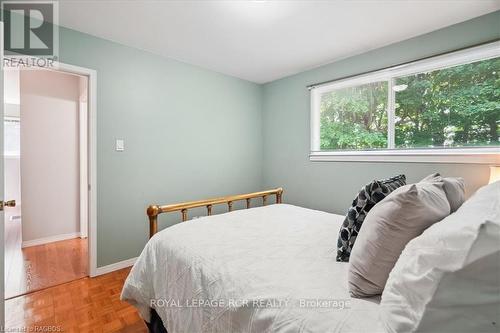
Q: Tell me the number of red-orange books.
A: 0